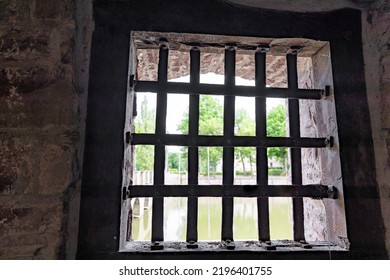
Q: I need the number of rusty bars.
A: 8